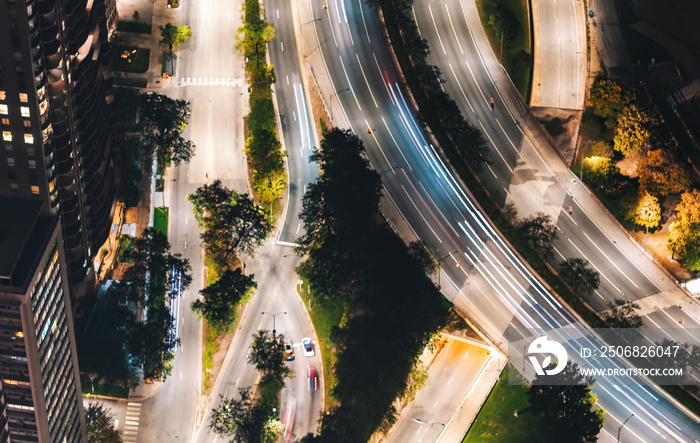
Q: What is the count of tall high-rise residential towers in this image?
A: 2